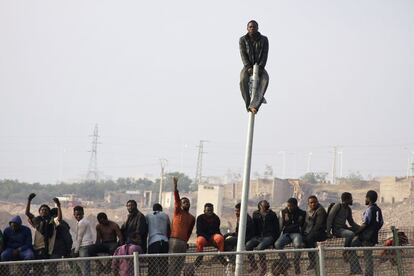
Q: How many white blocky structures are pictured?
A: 1